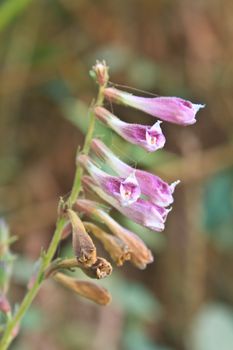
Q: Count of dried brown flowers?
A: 5